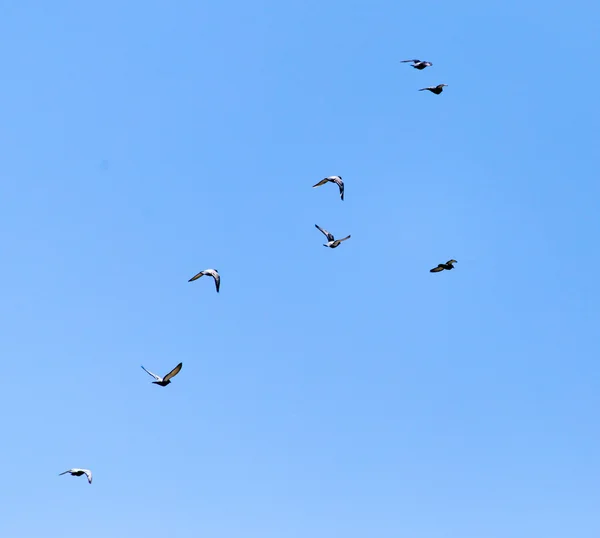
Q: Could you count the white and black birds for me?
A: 8